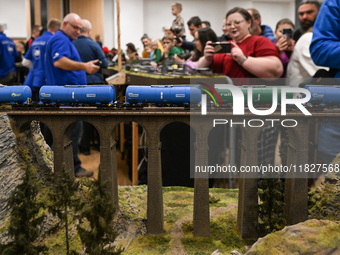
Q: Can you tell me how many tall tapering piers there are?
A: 6